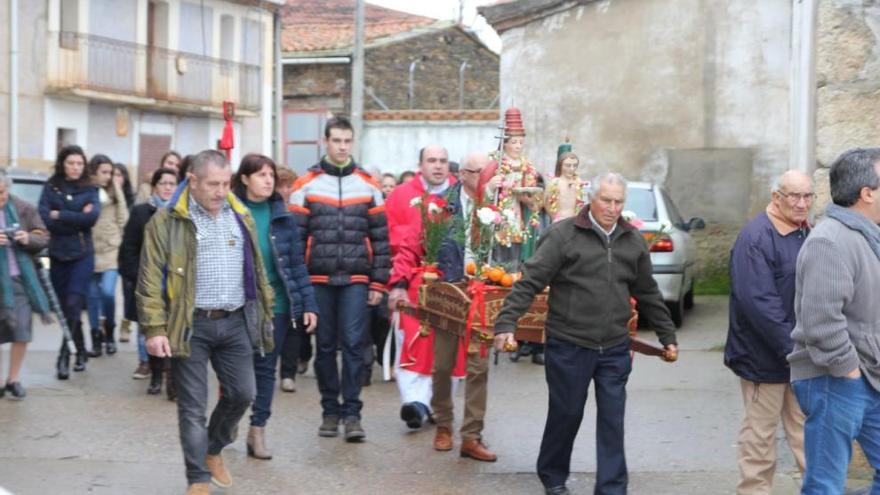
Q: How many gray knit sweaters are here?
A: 1